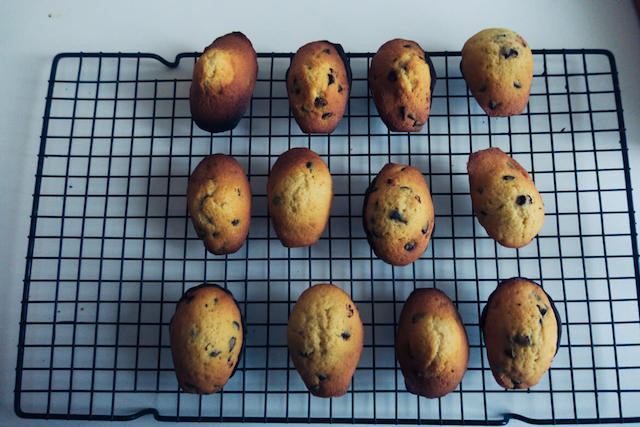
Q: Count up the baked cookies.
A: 12